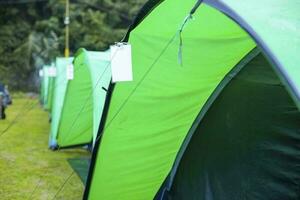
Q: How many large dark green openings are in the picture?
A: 1